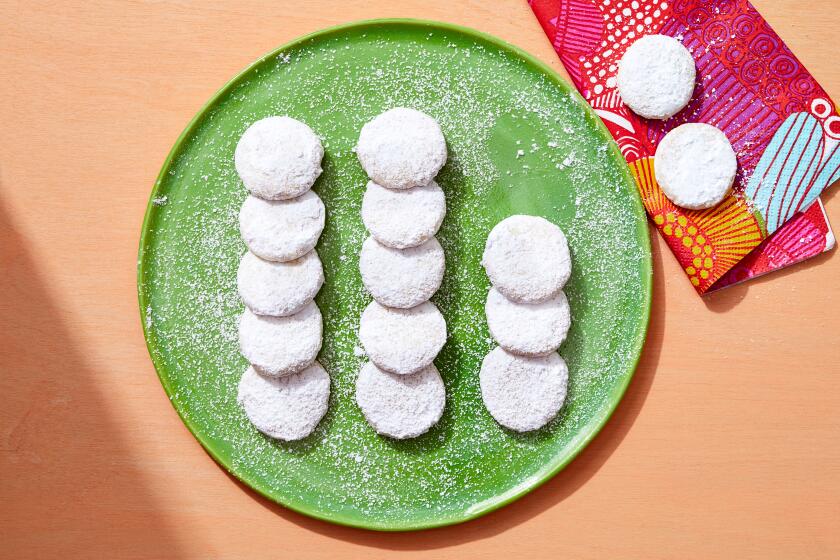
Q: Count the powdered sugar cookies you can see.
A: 15